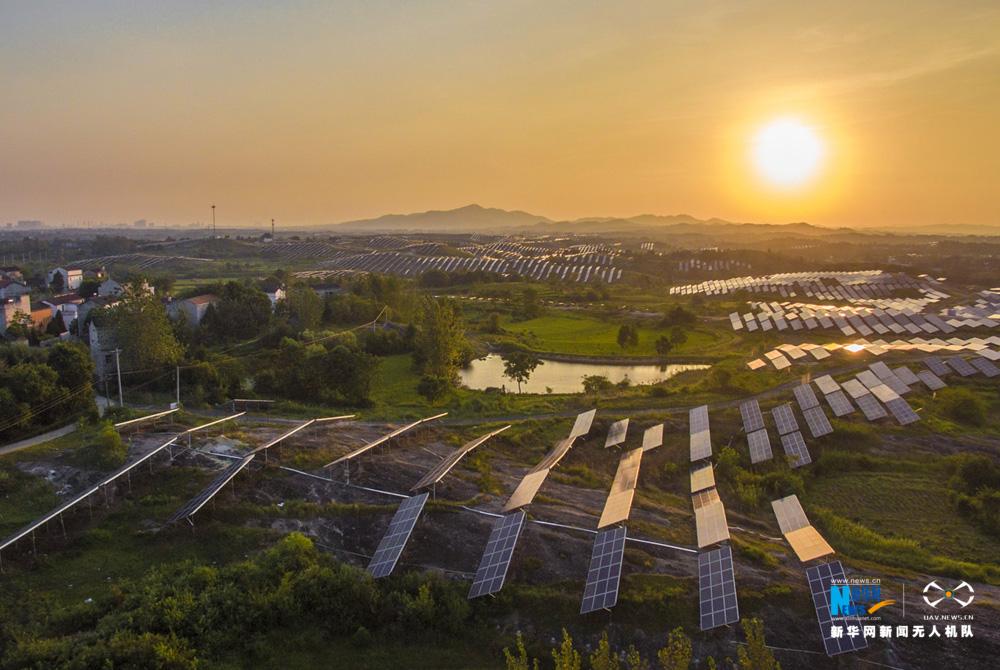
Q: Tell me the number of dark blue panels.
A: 5